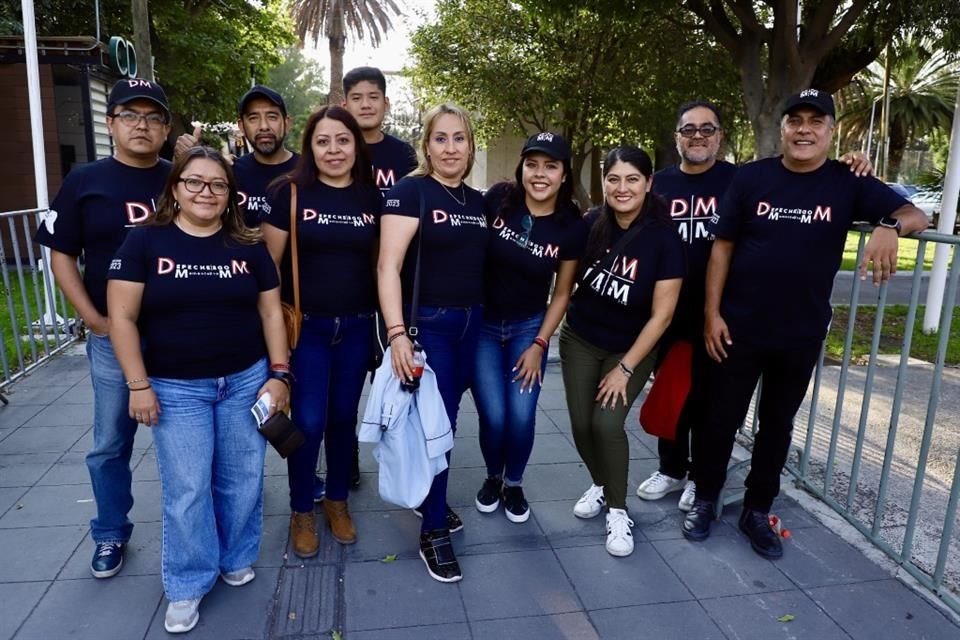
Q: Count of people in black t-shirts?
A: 10